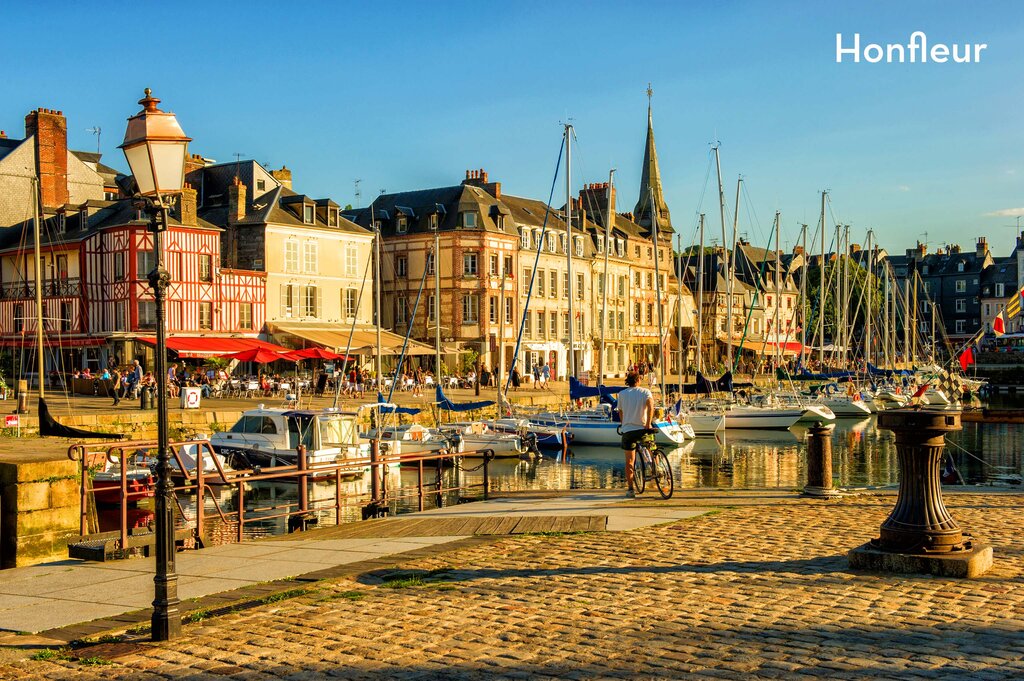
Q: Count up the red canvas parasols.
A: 2